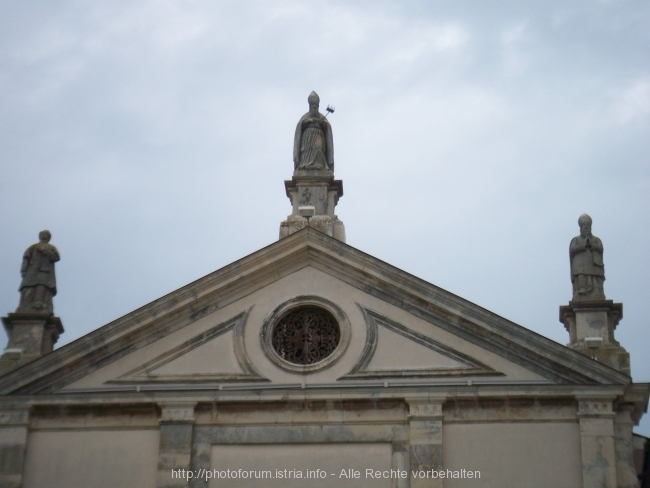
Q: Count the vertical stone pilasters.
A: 4